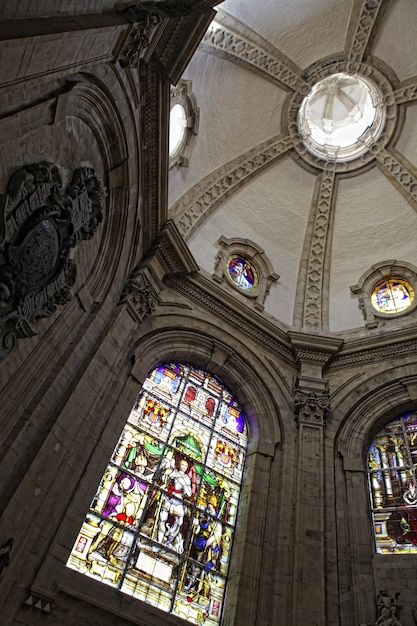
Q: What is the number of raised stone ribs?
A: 6